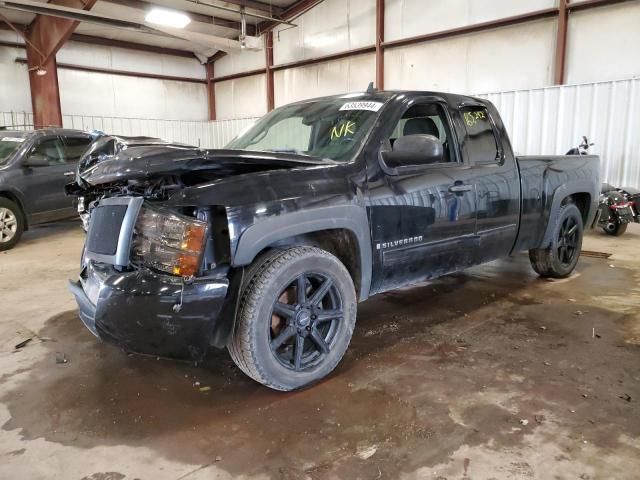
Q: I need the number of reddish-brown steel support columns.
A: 5